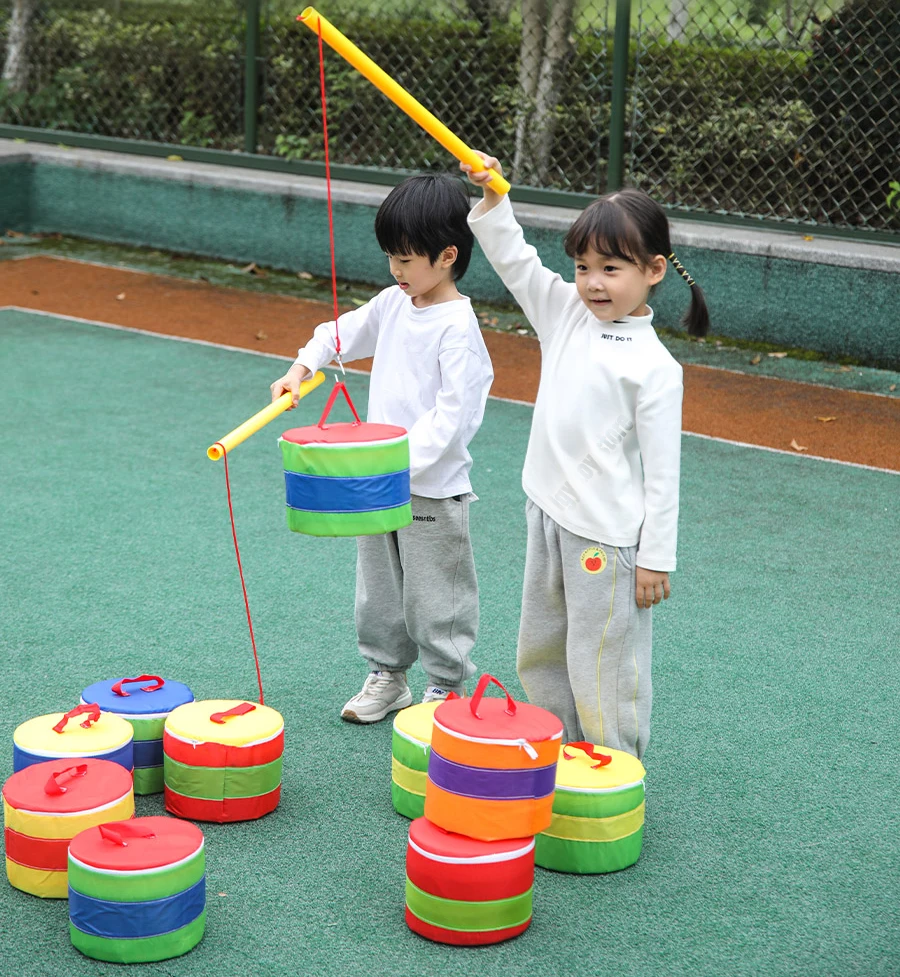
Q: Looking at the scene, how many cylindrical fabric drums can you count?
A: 10